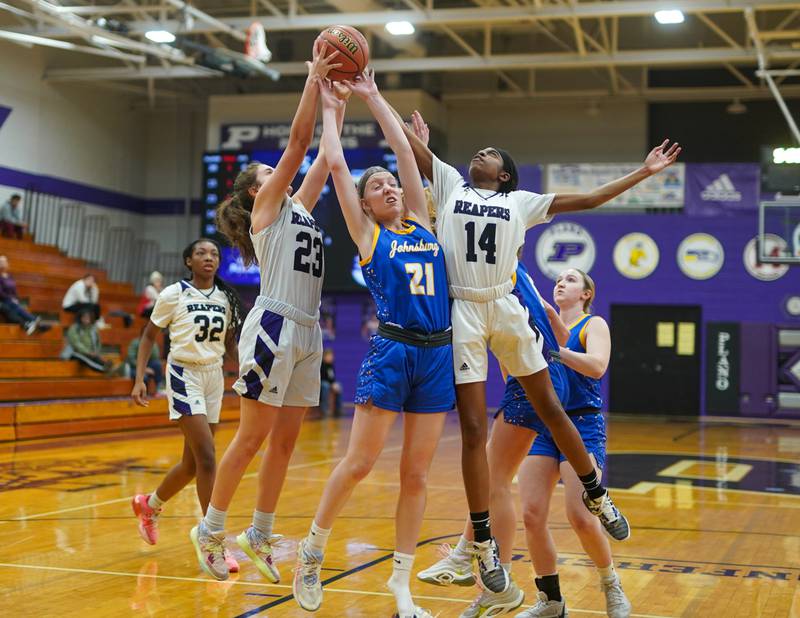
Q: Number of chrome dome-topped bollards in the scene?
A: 0